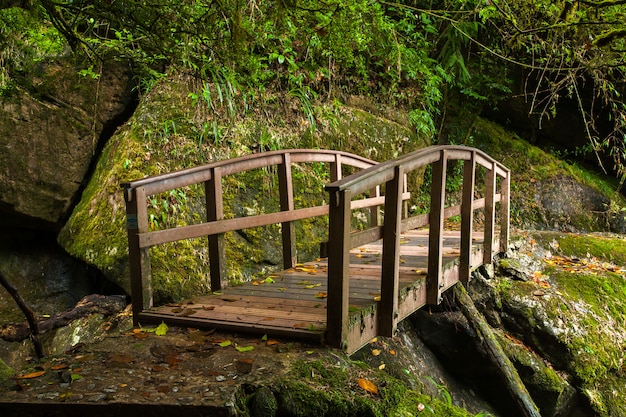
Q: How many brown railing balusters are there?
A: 12